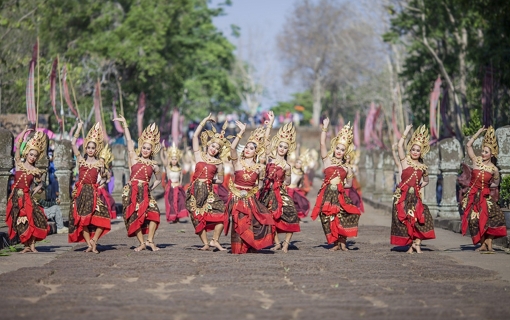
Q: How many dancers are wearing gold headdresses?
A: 9